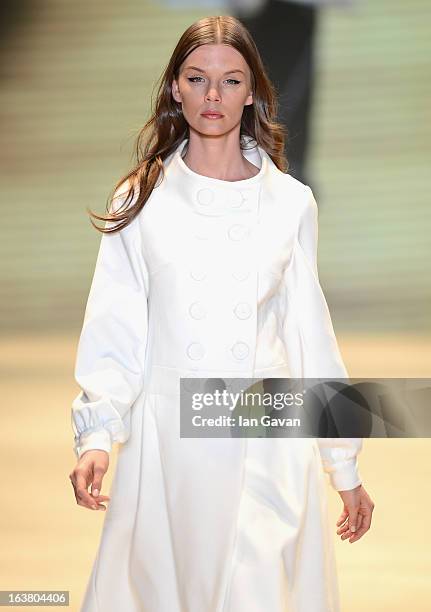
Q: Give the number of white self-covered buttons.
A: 10